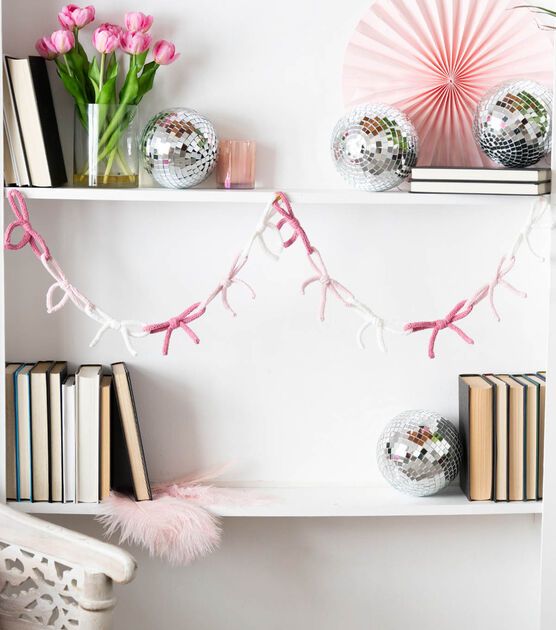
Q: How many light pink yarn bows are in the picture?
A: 4